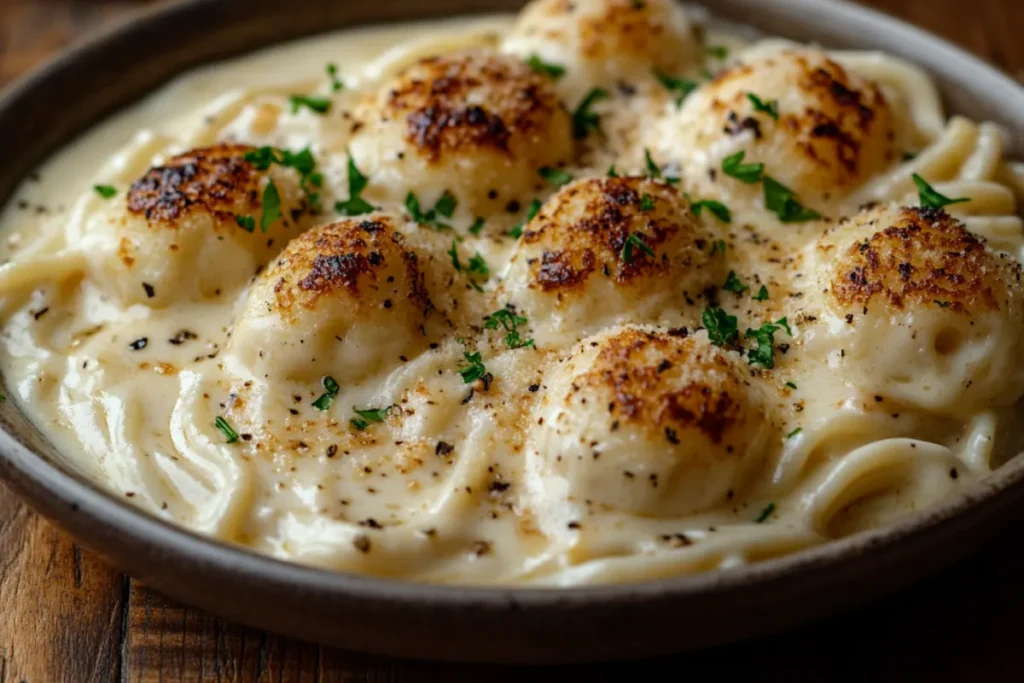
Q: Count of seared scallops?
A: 8